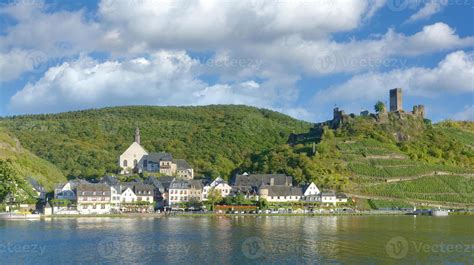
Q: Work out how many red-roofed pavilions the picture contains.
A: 1